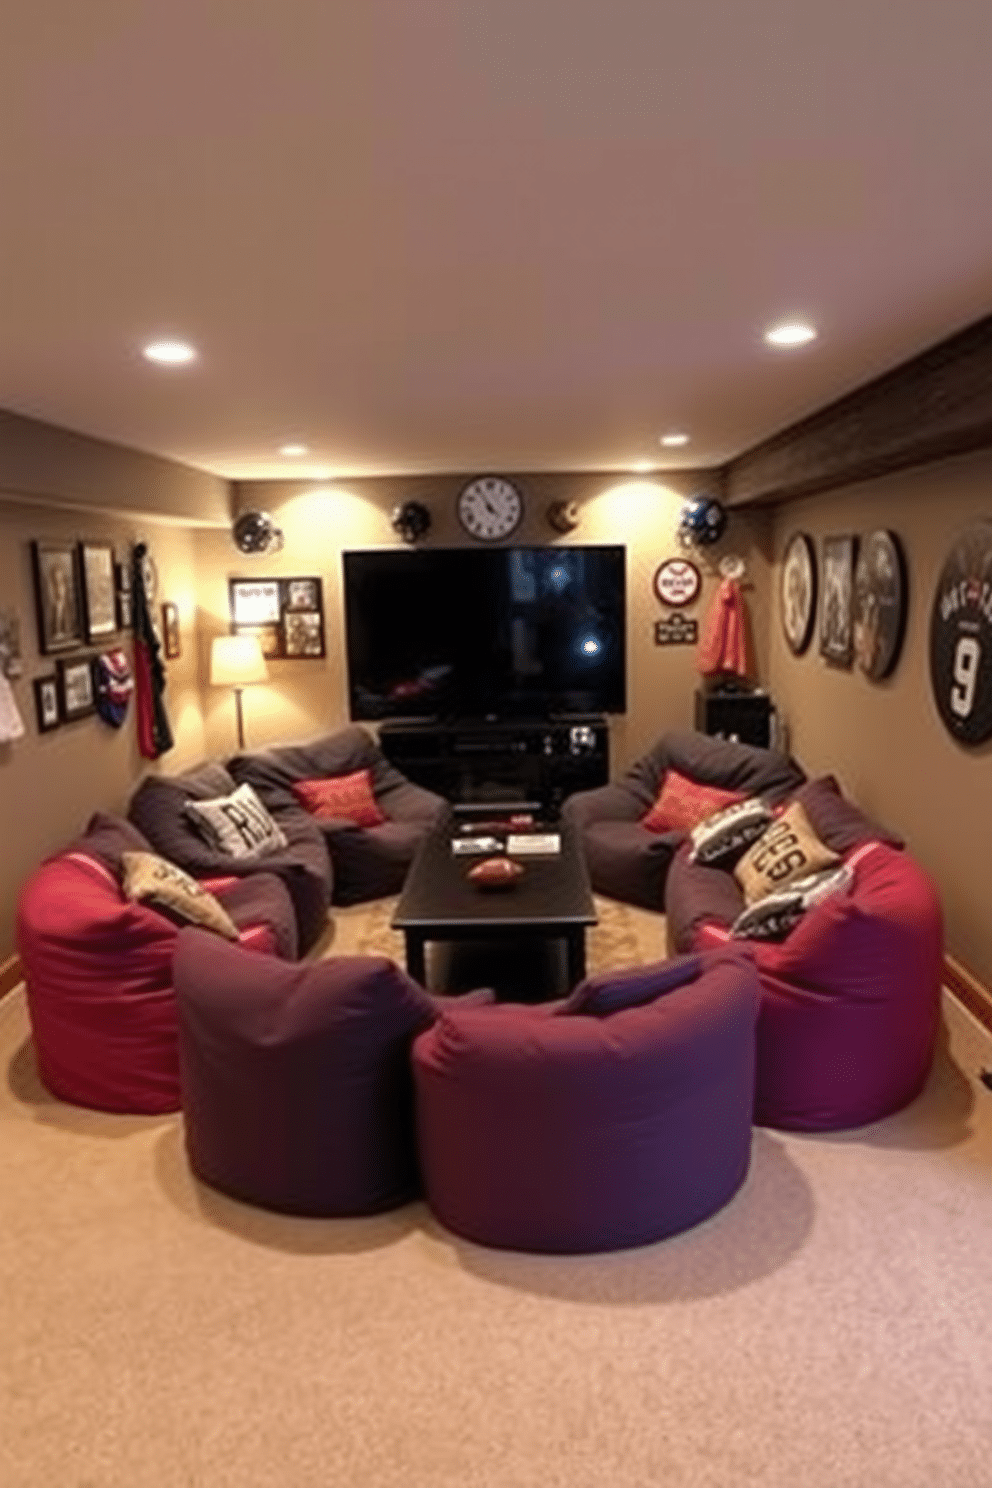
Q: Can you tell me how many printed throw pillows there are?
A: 5